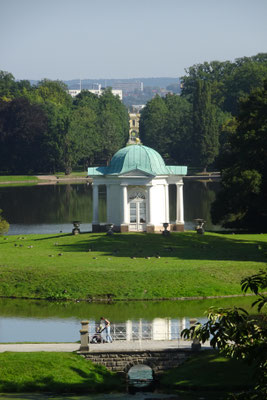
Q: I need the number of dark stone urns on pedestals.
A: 4